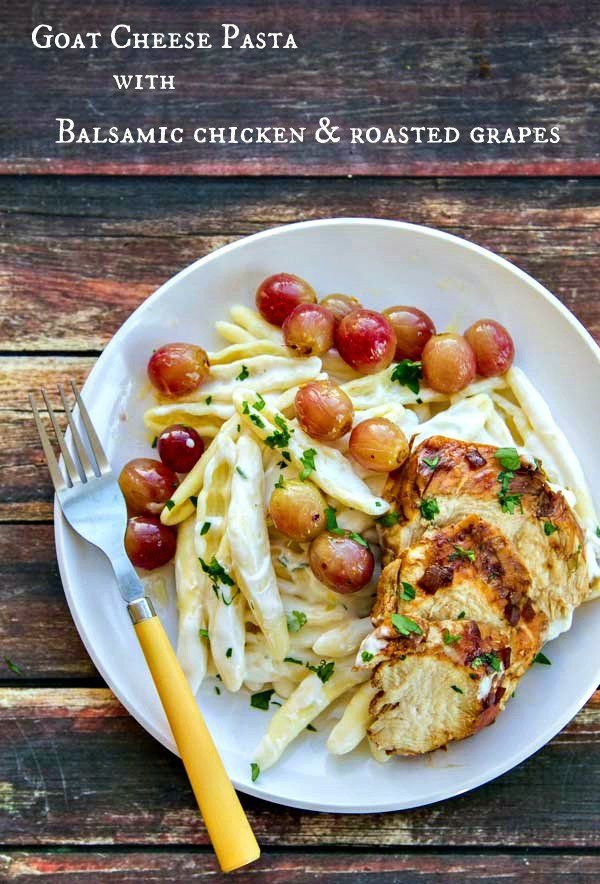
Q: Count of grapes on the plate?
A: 15